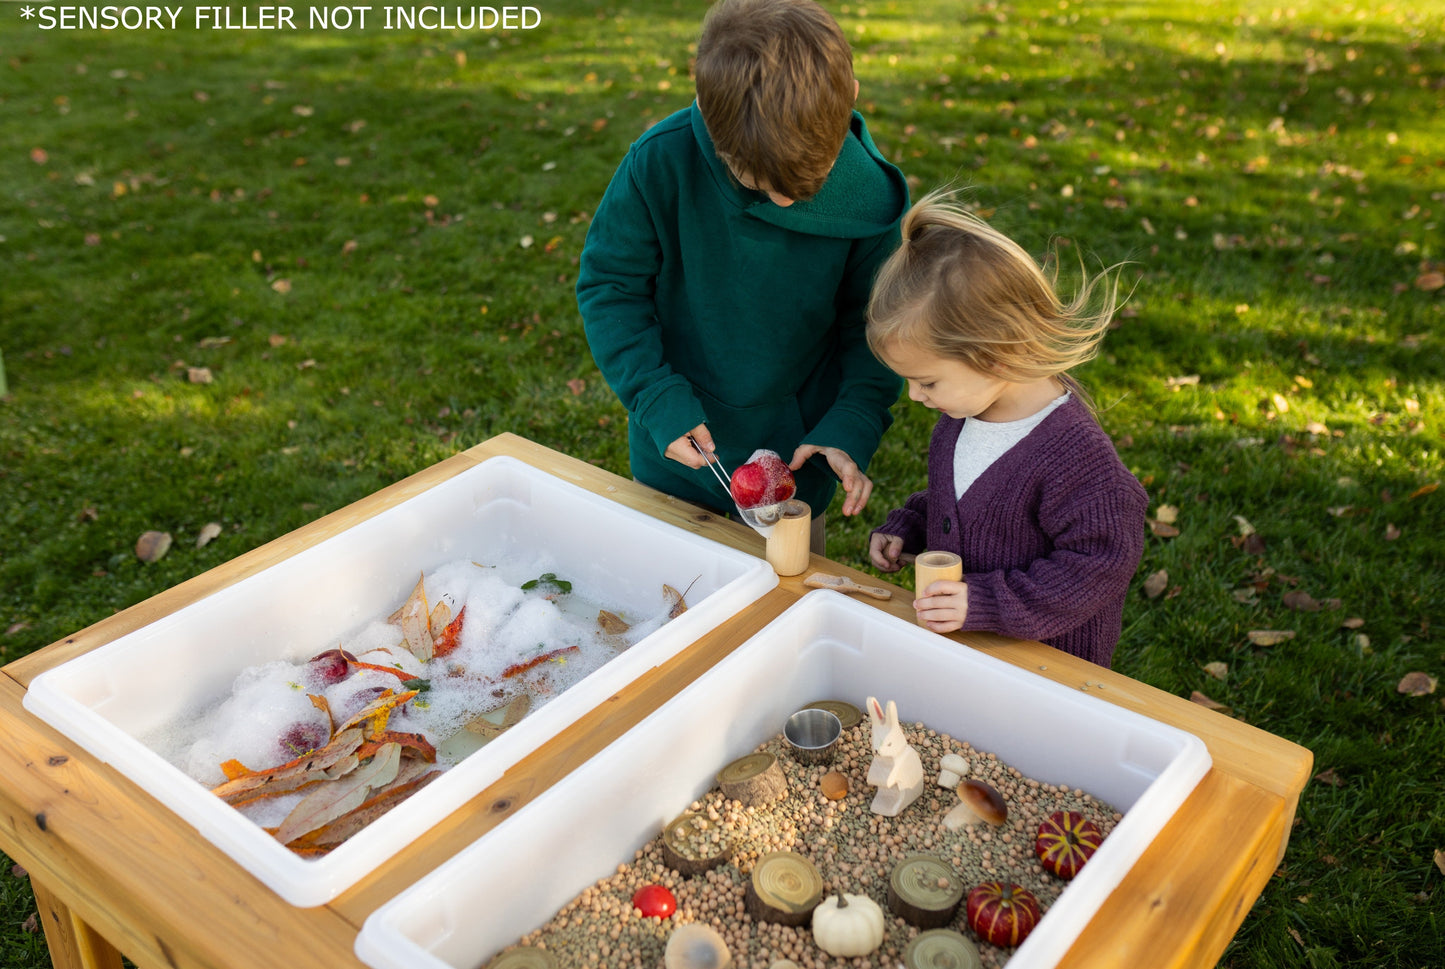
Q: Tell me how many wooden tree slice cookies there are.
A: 7